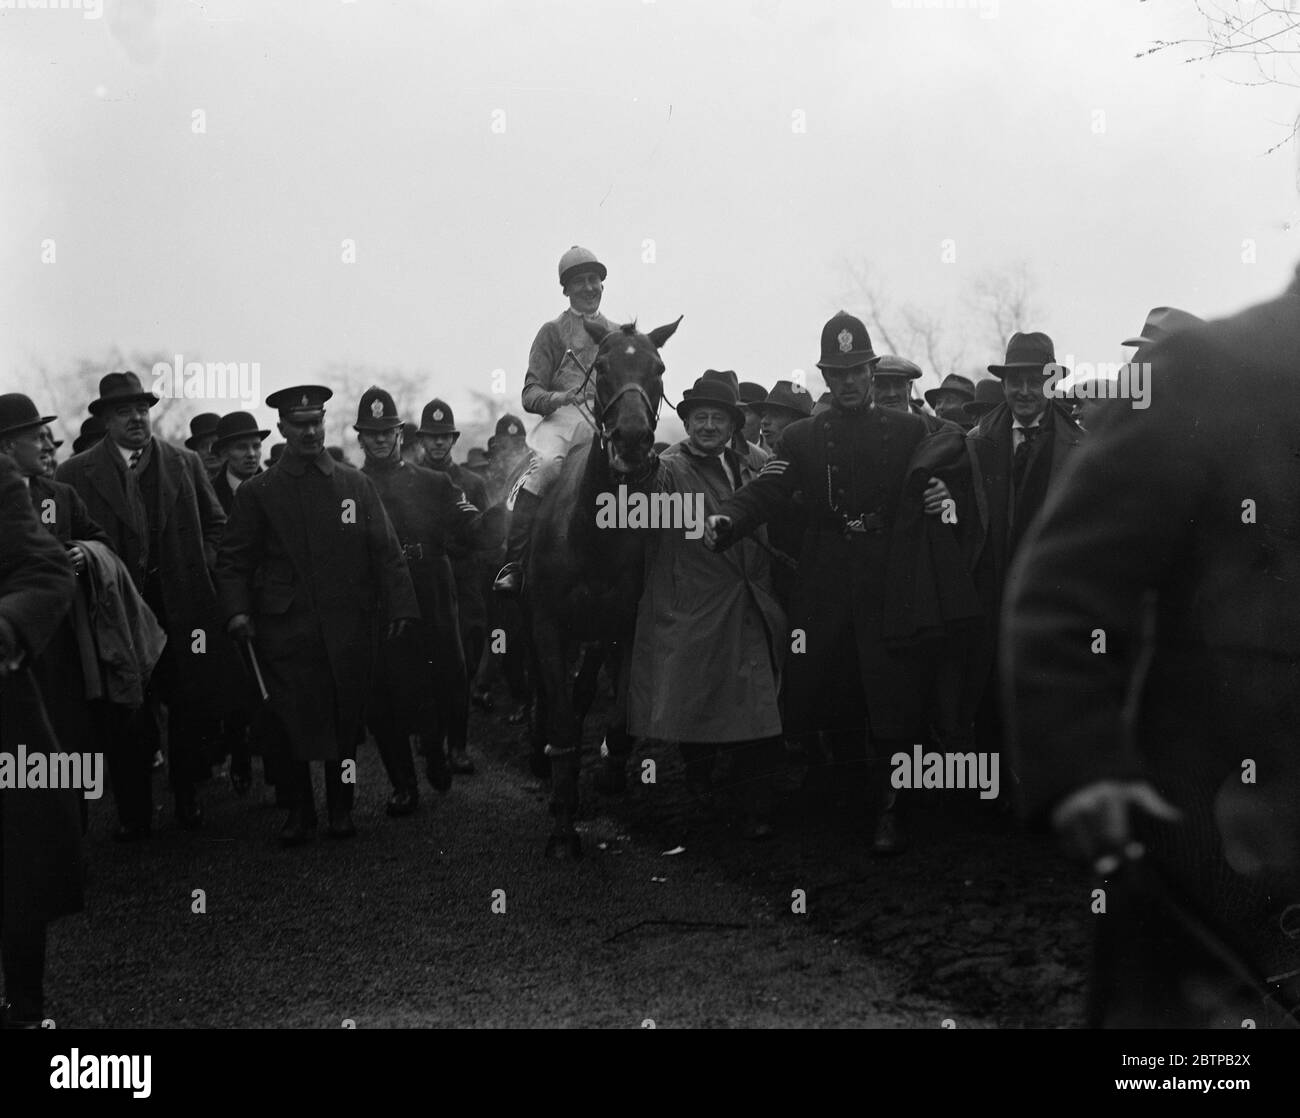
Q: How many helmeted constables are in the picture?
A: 4